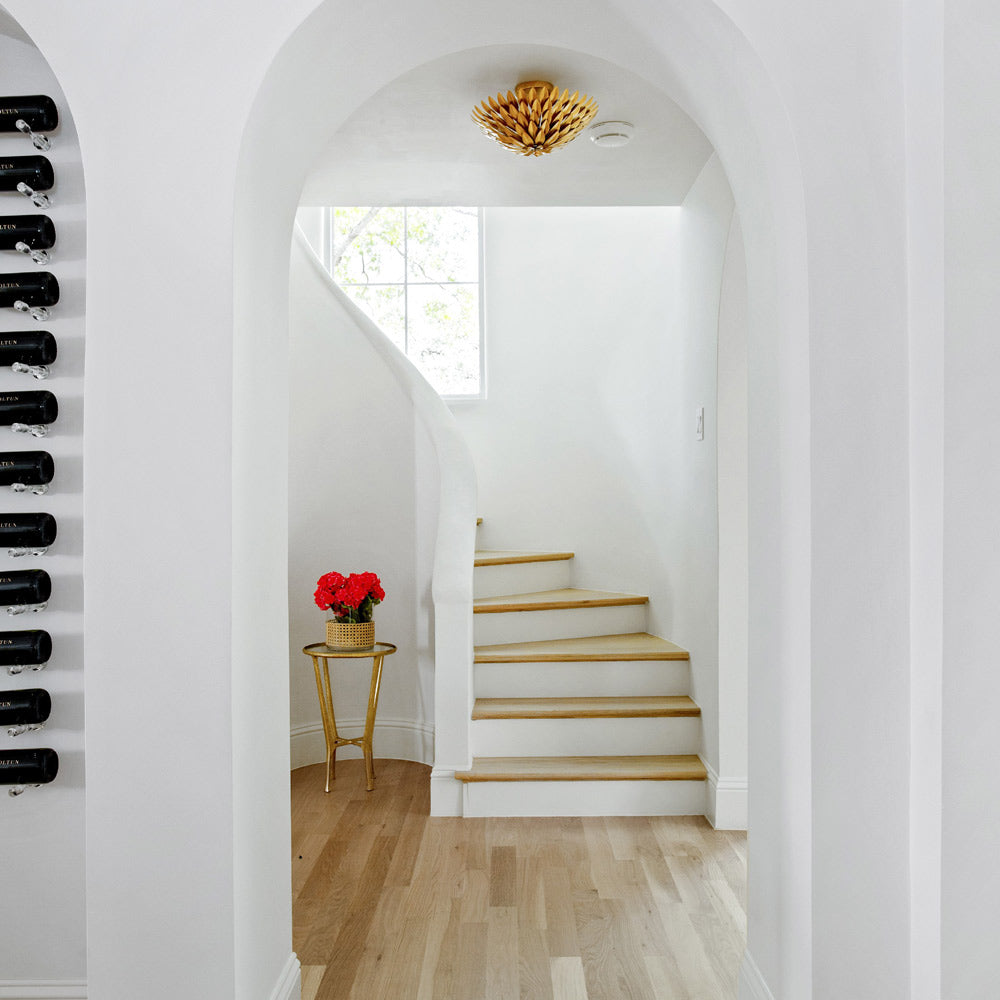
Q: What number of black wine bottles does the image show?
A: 12